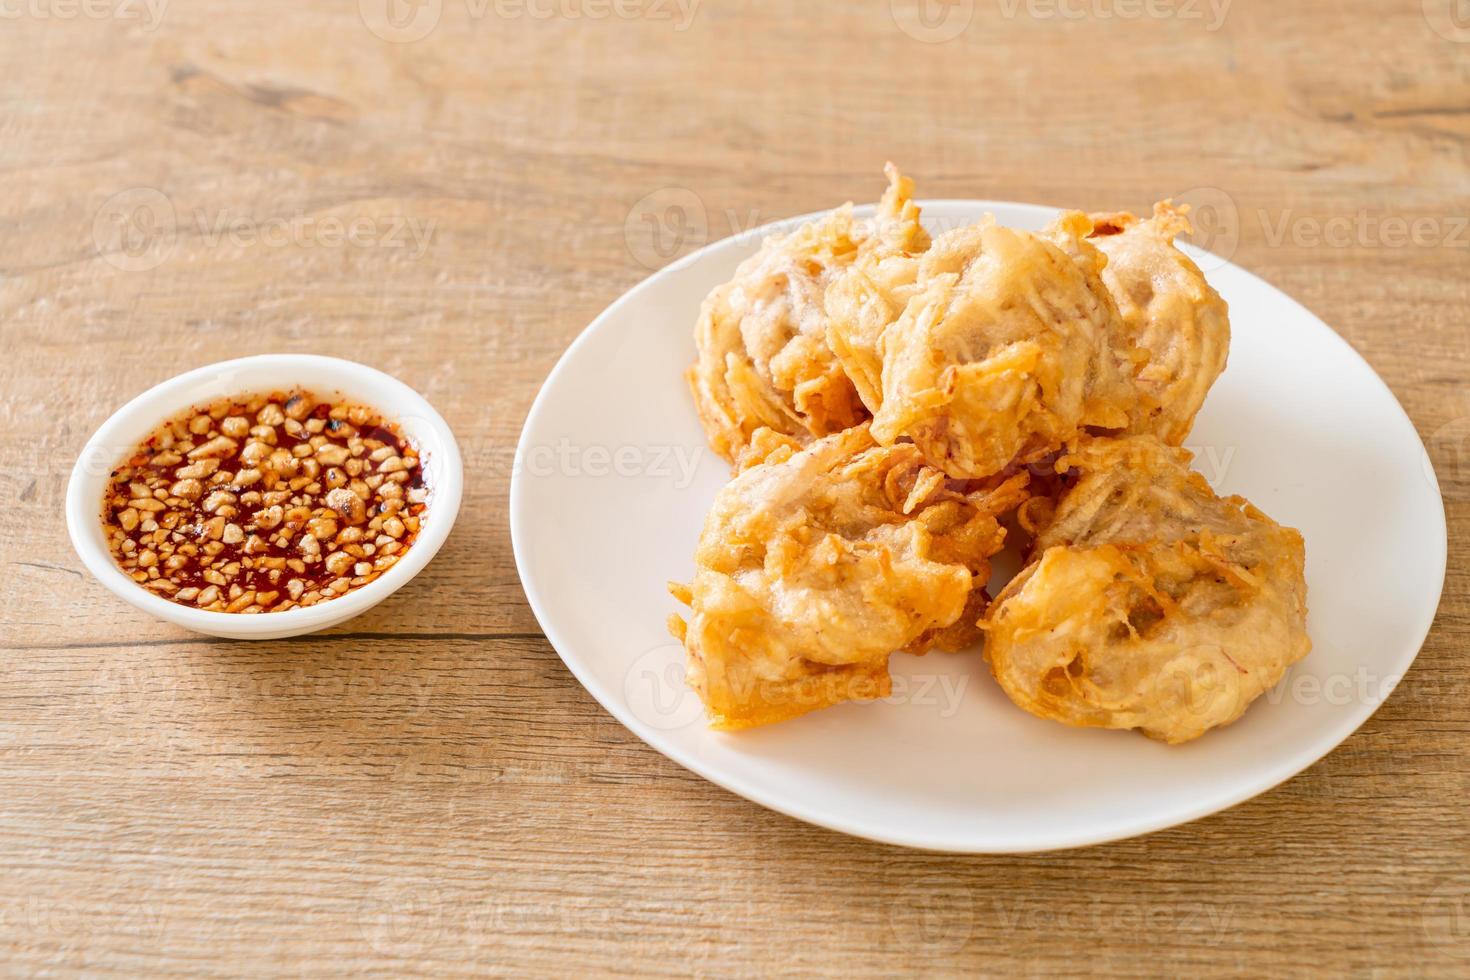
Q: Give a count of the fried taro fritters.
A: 5